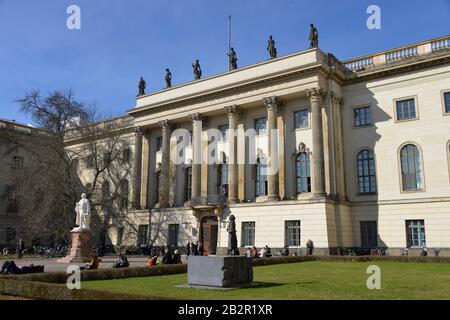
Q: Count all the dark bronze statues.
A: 7